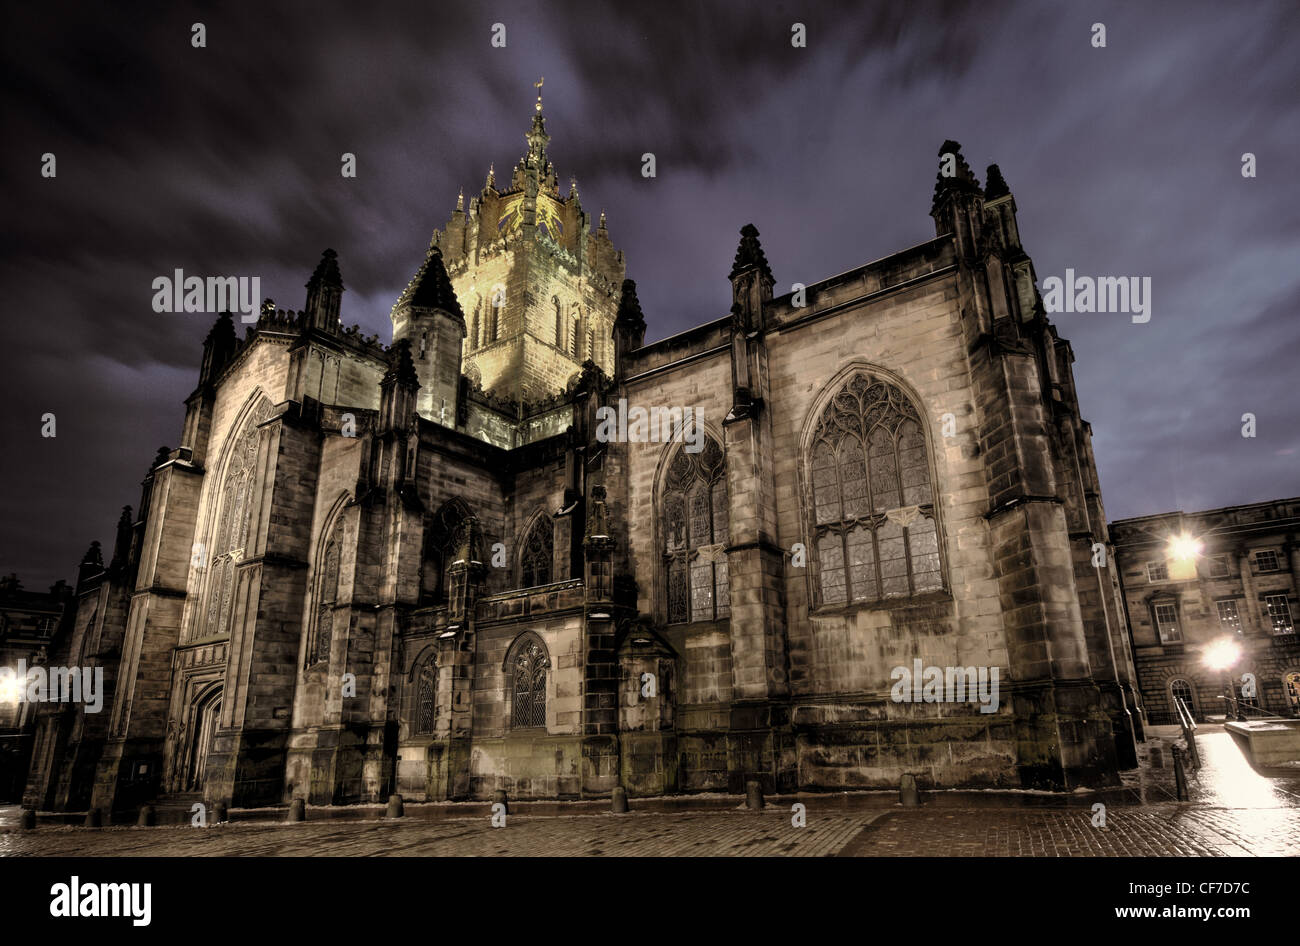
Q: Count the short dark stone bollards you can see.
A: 10